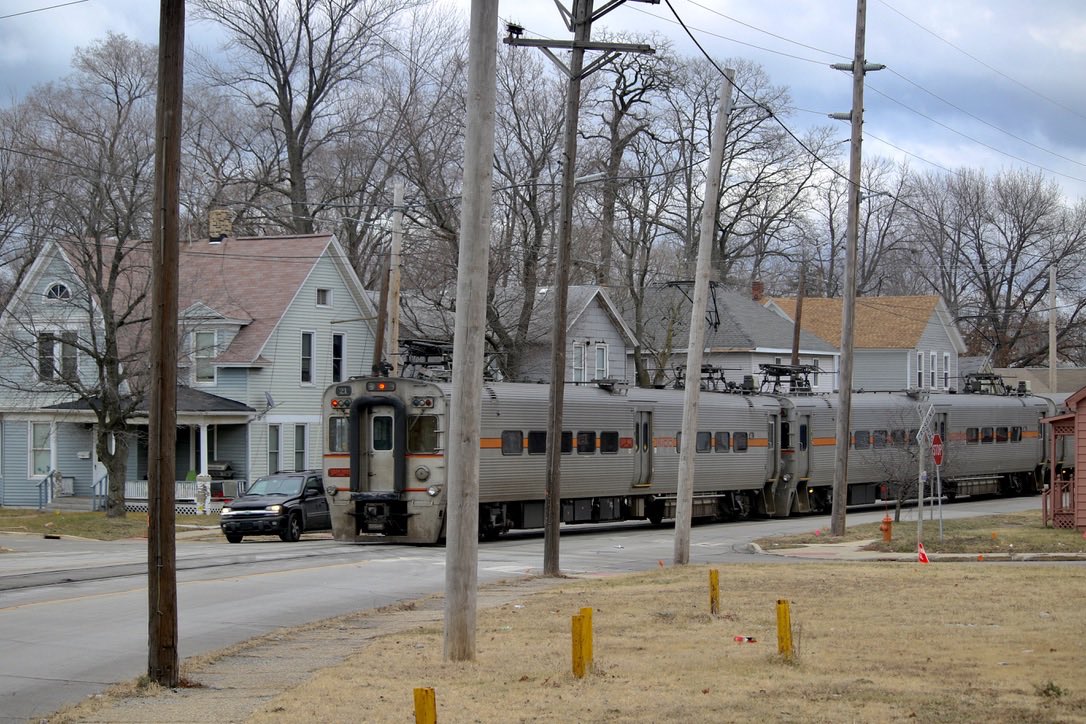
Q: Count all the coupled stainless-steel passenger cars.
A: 3